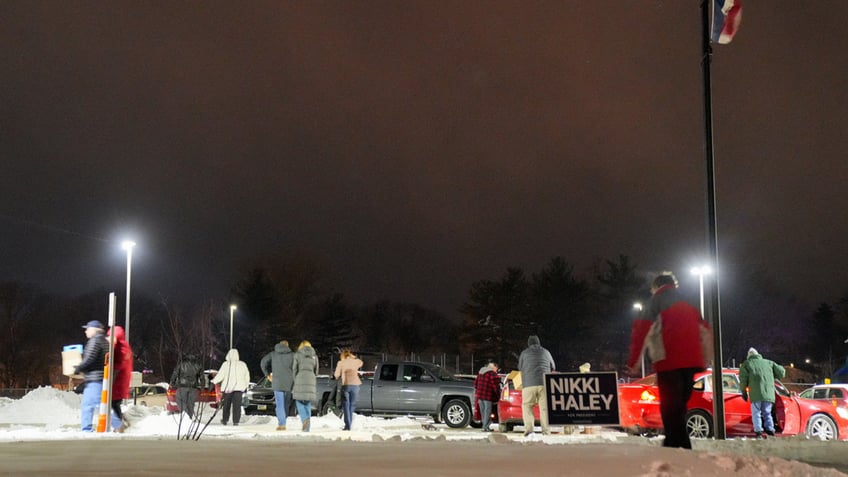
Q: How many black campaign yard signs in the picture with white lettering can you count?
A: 1